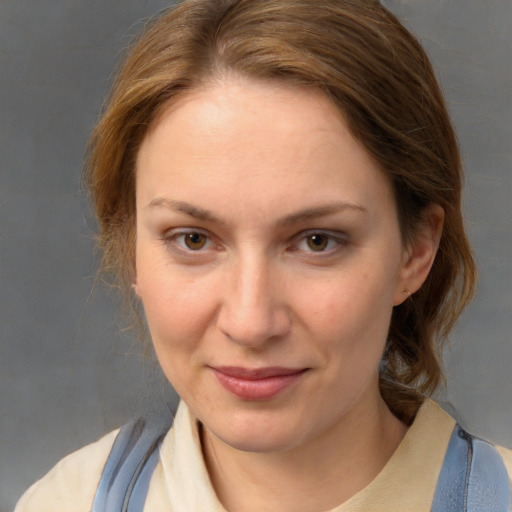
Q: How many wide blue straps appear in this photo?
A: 2